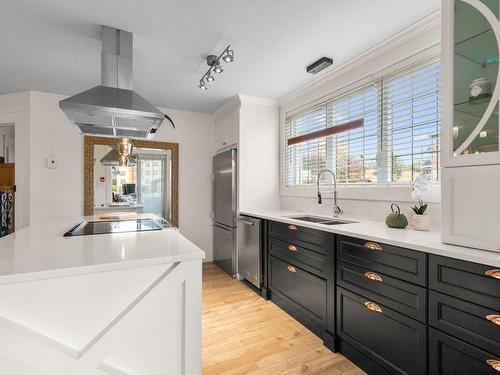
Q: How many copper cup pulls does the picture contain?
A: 9